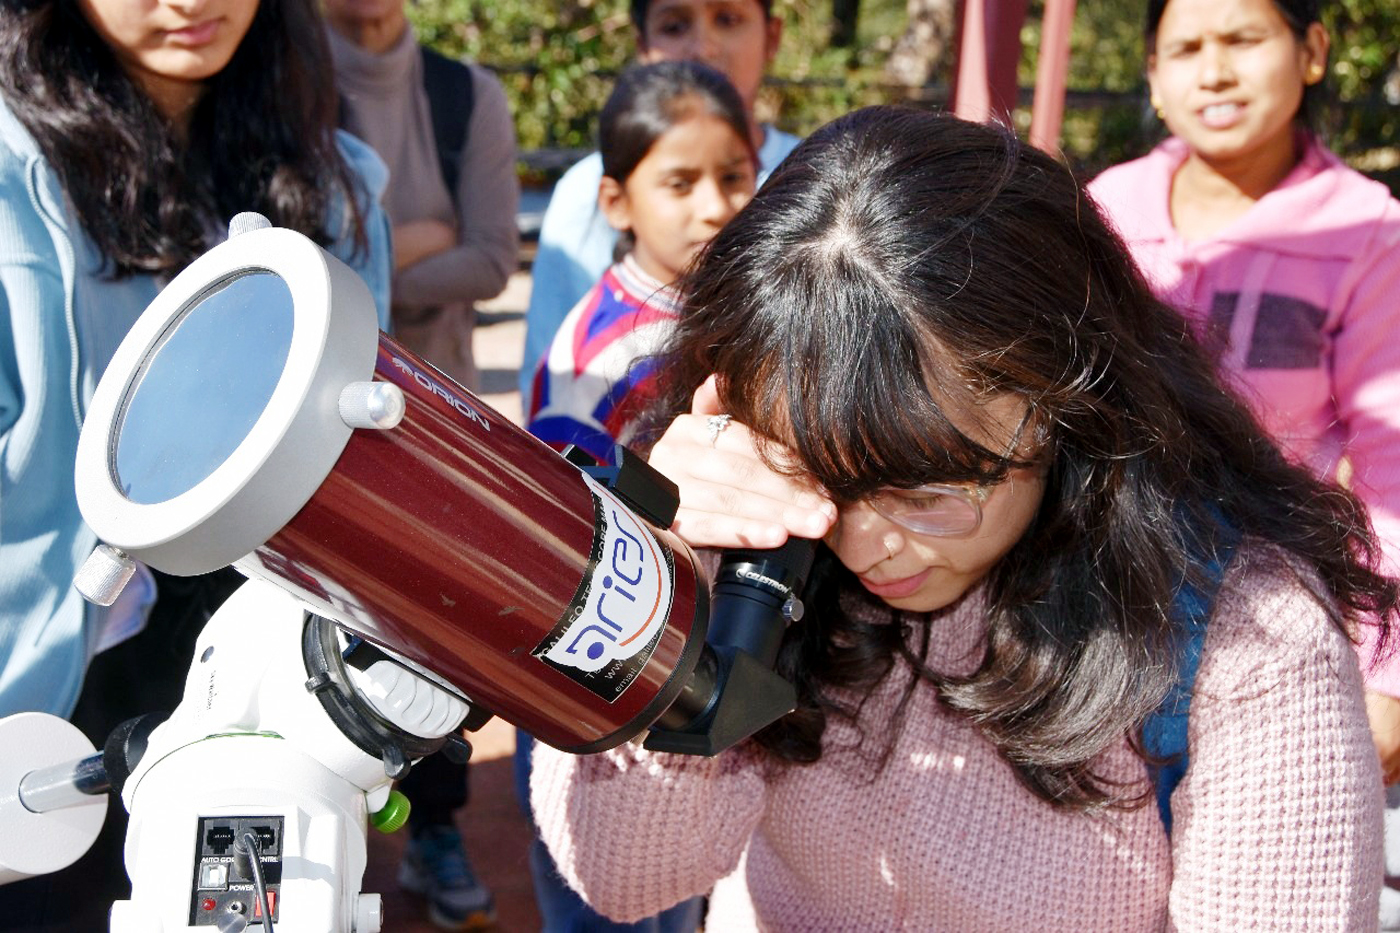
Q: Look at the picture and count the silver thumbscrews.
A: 4